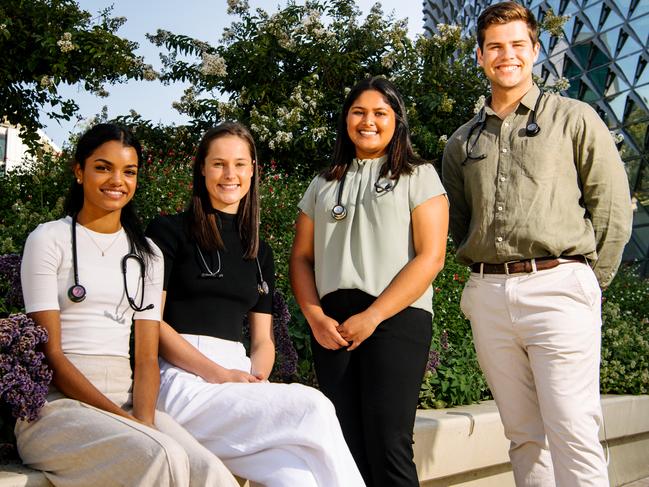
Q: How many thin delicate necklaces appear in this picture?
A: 1